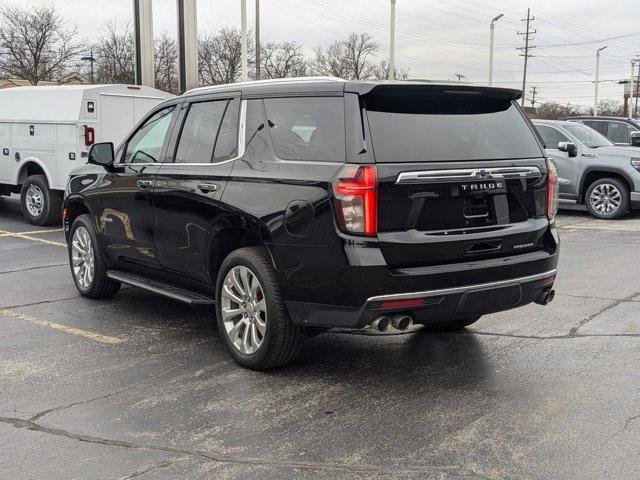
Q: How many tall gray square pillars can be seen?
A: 2